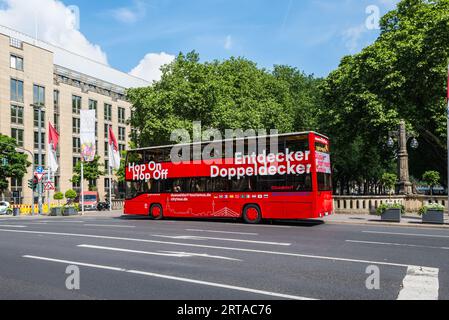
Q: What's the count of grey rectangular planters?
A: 4